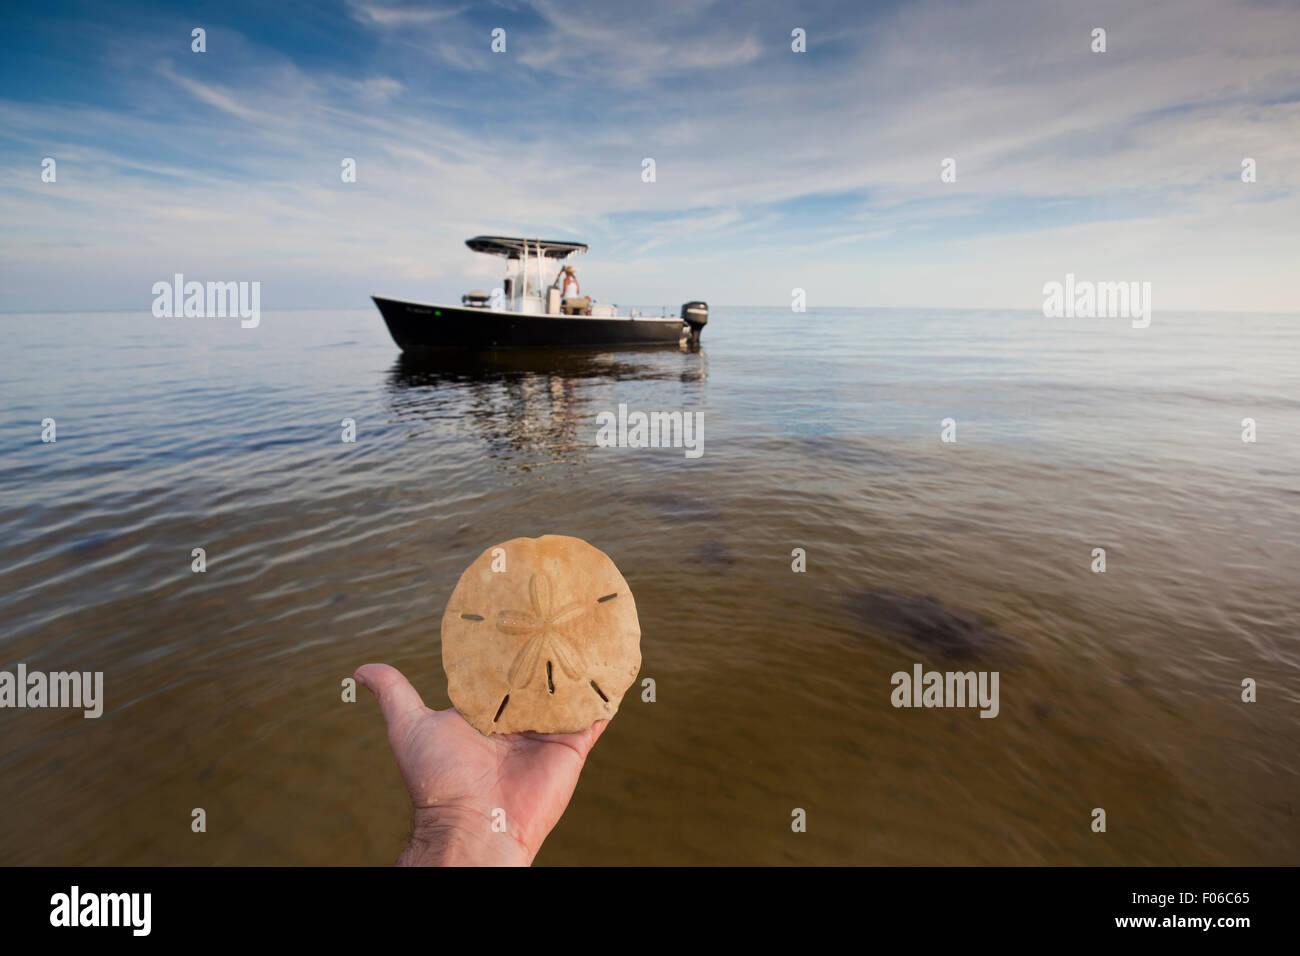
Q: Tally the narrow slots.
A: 5